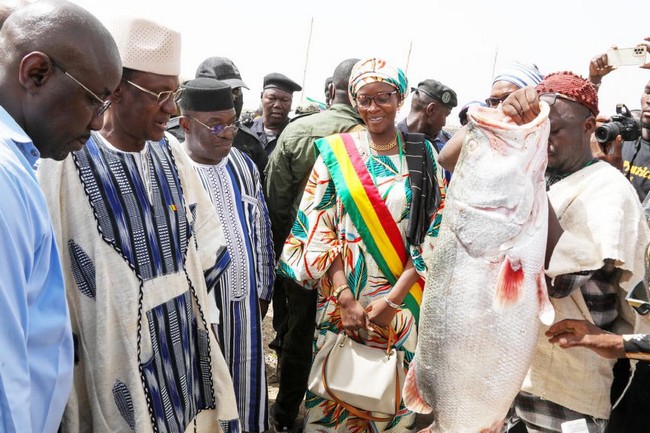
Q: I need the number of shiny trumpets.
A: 0